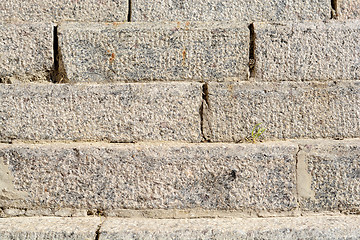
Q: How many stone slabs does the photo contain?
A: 12